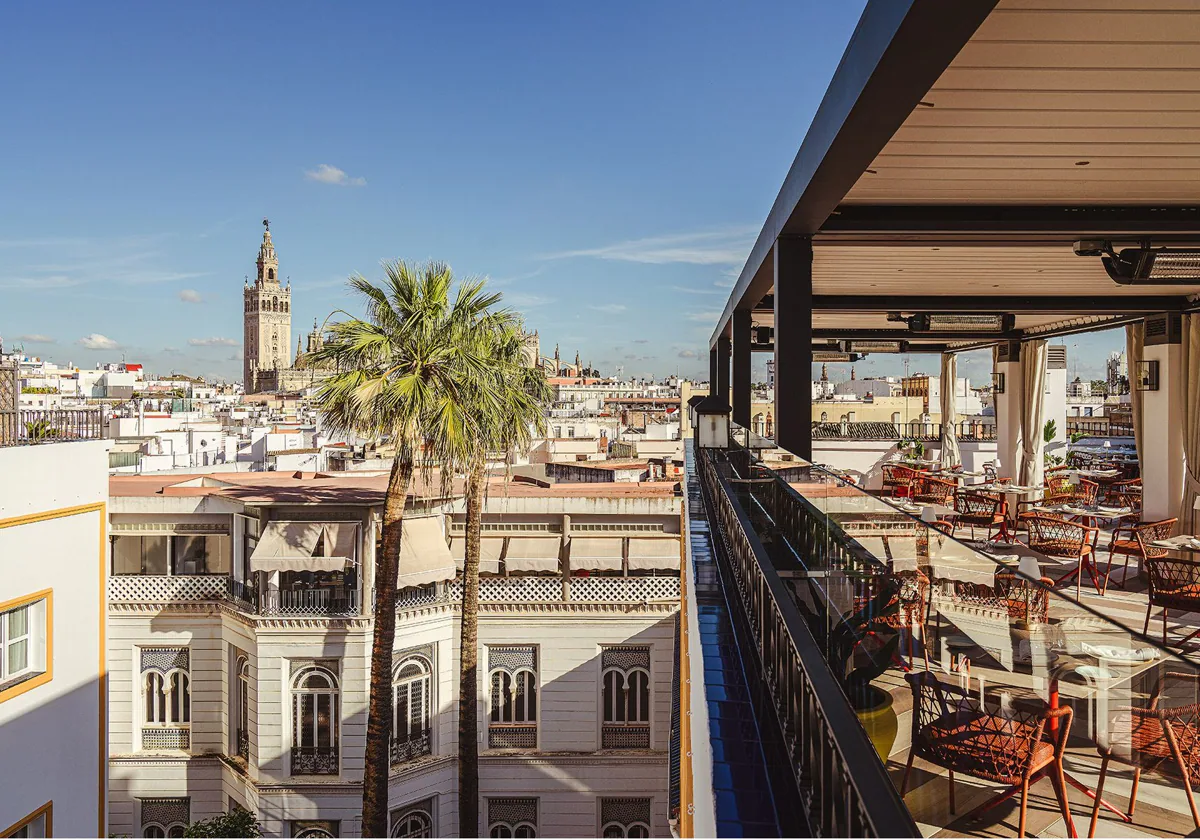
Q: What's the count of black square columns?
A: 4